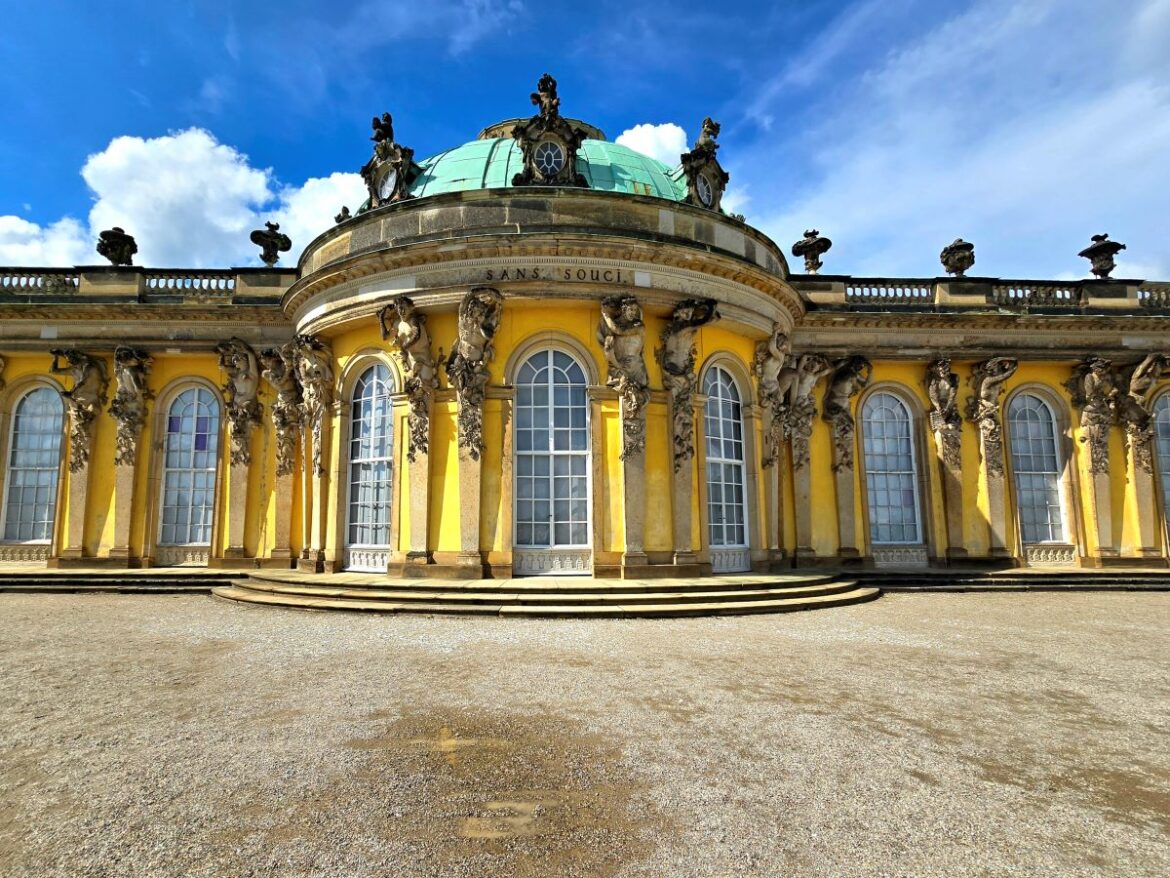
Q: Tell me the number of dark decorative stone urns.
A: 5